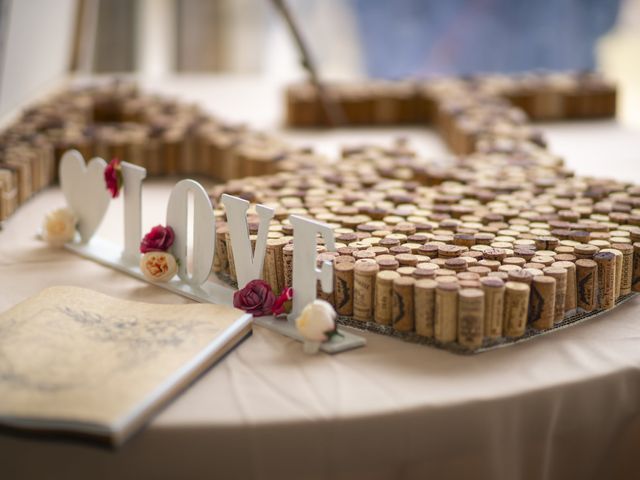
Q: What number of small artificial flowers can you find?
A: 7